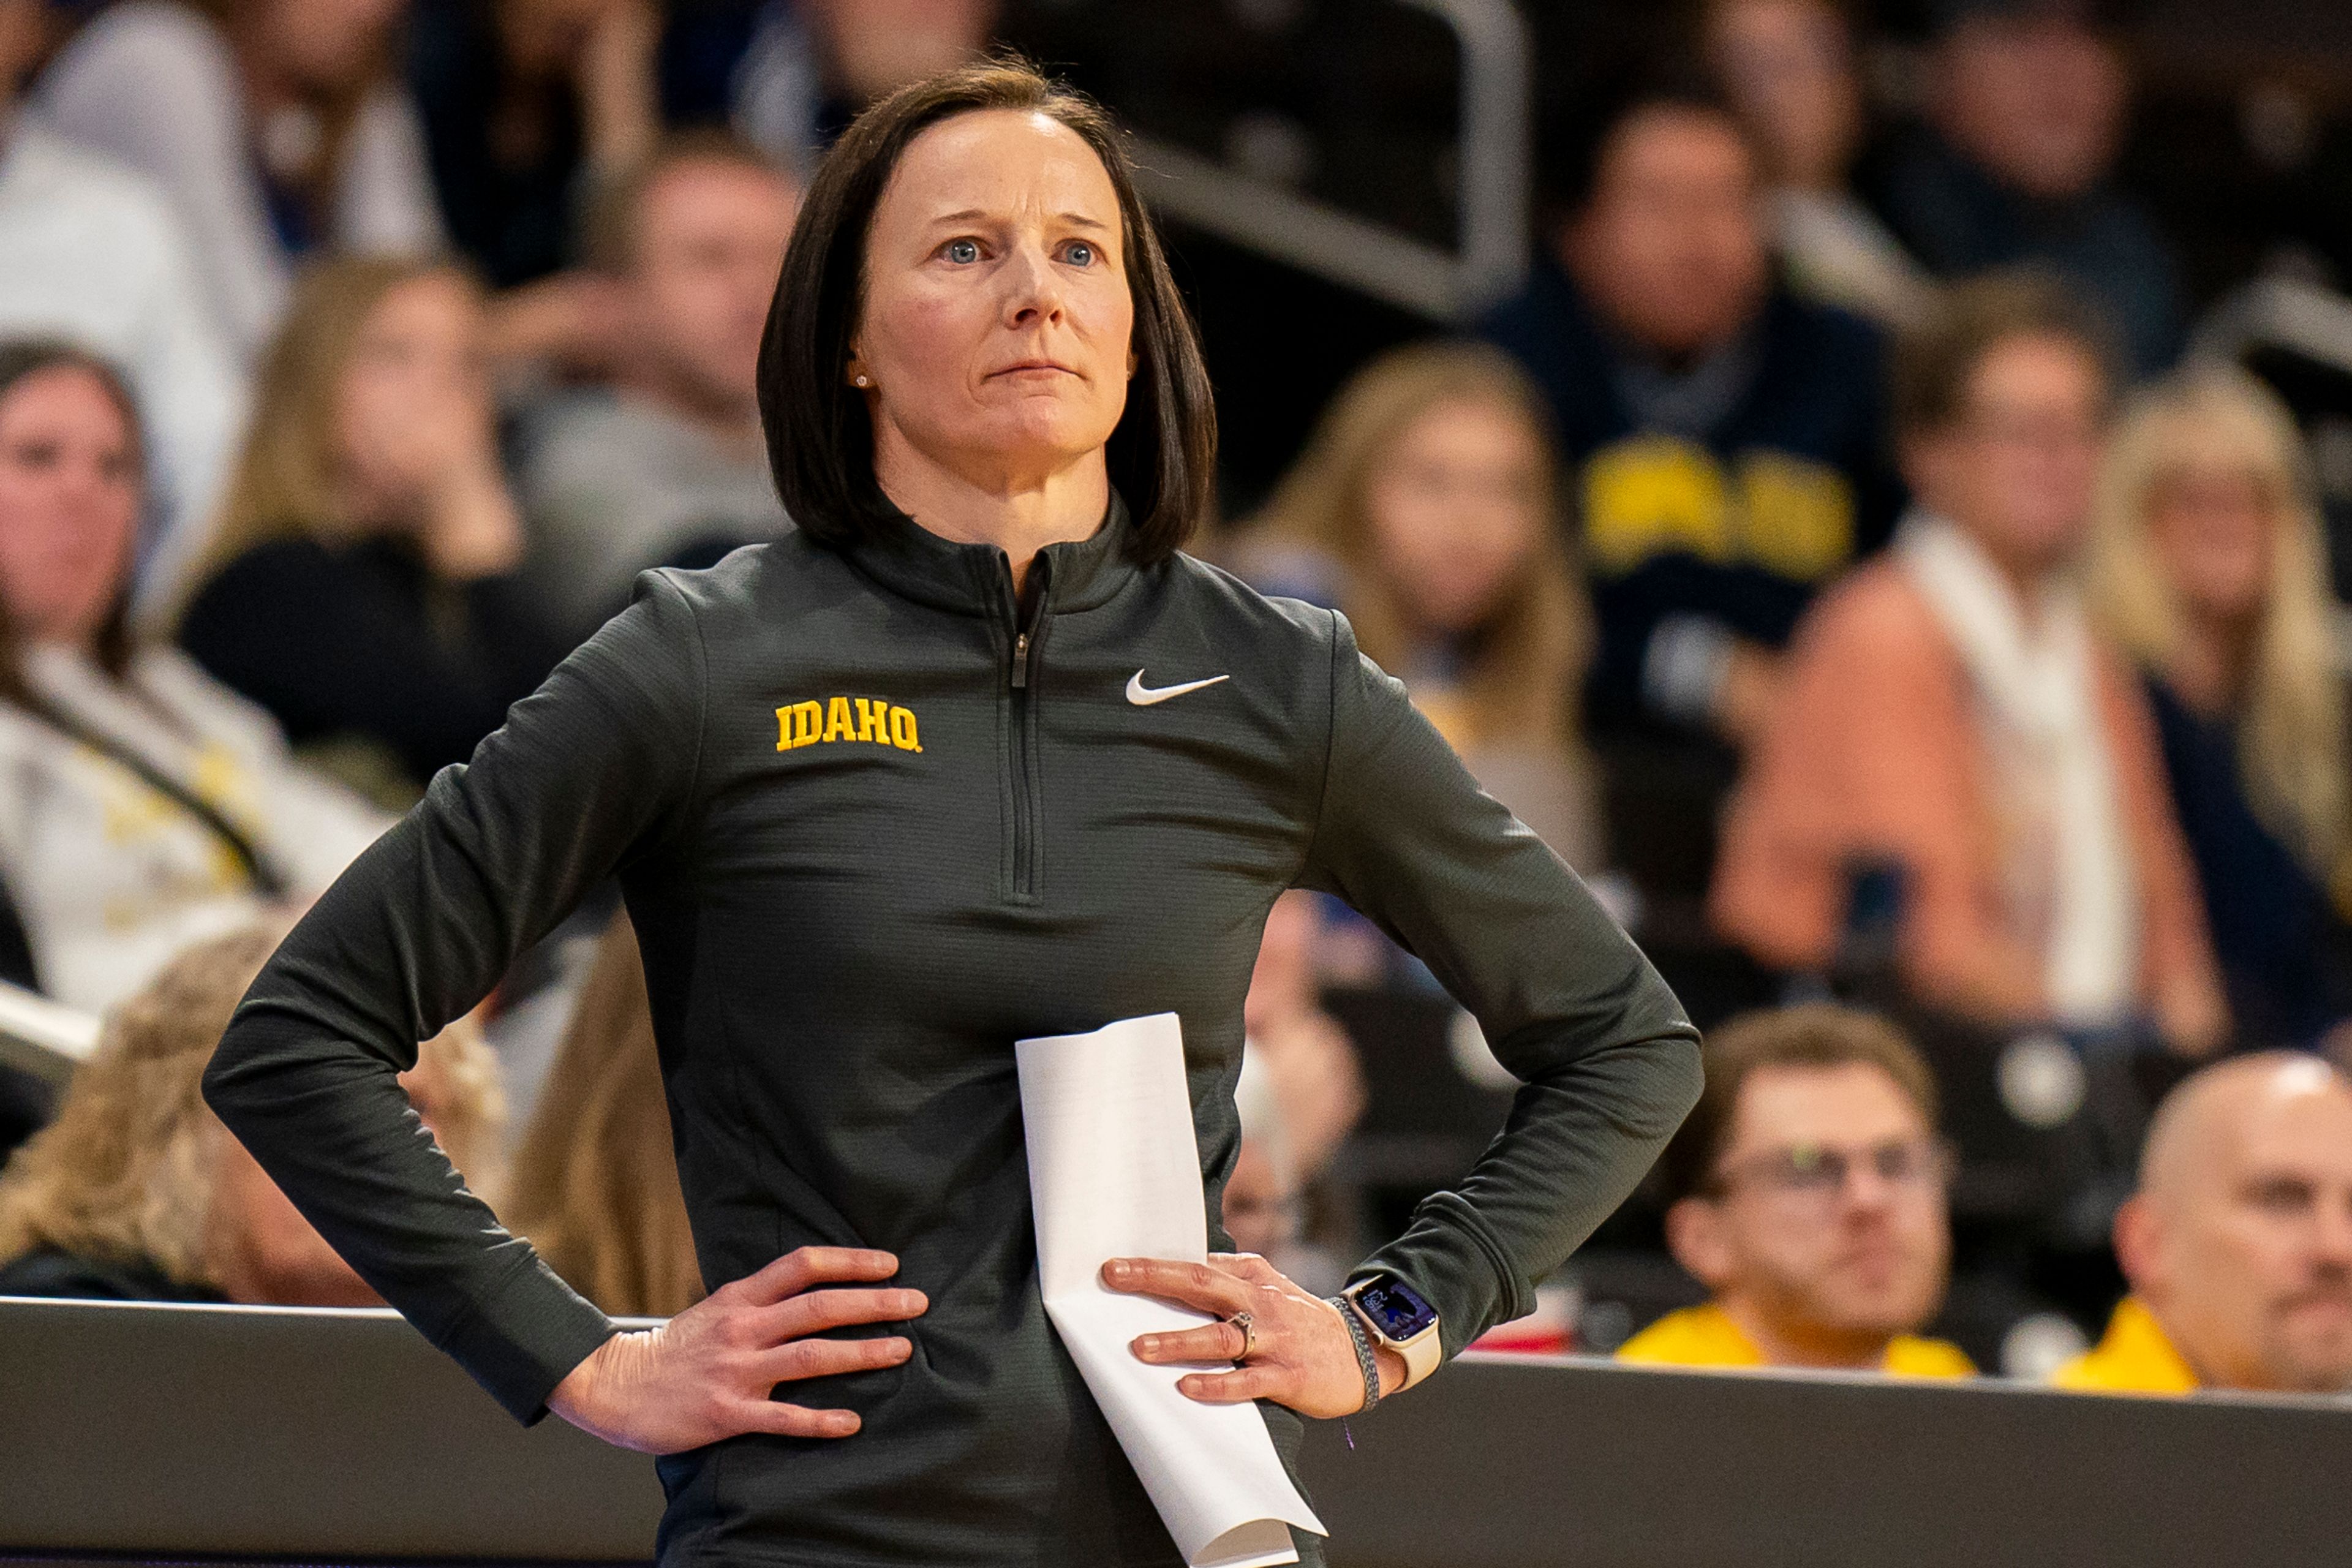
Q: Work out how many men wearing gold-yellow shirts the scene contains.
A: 2